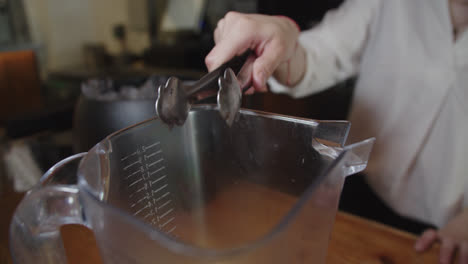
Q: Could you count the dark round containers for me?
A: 1